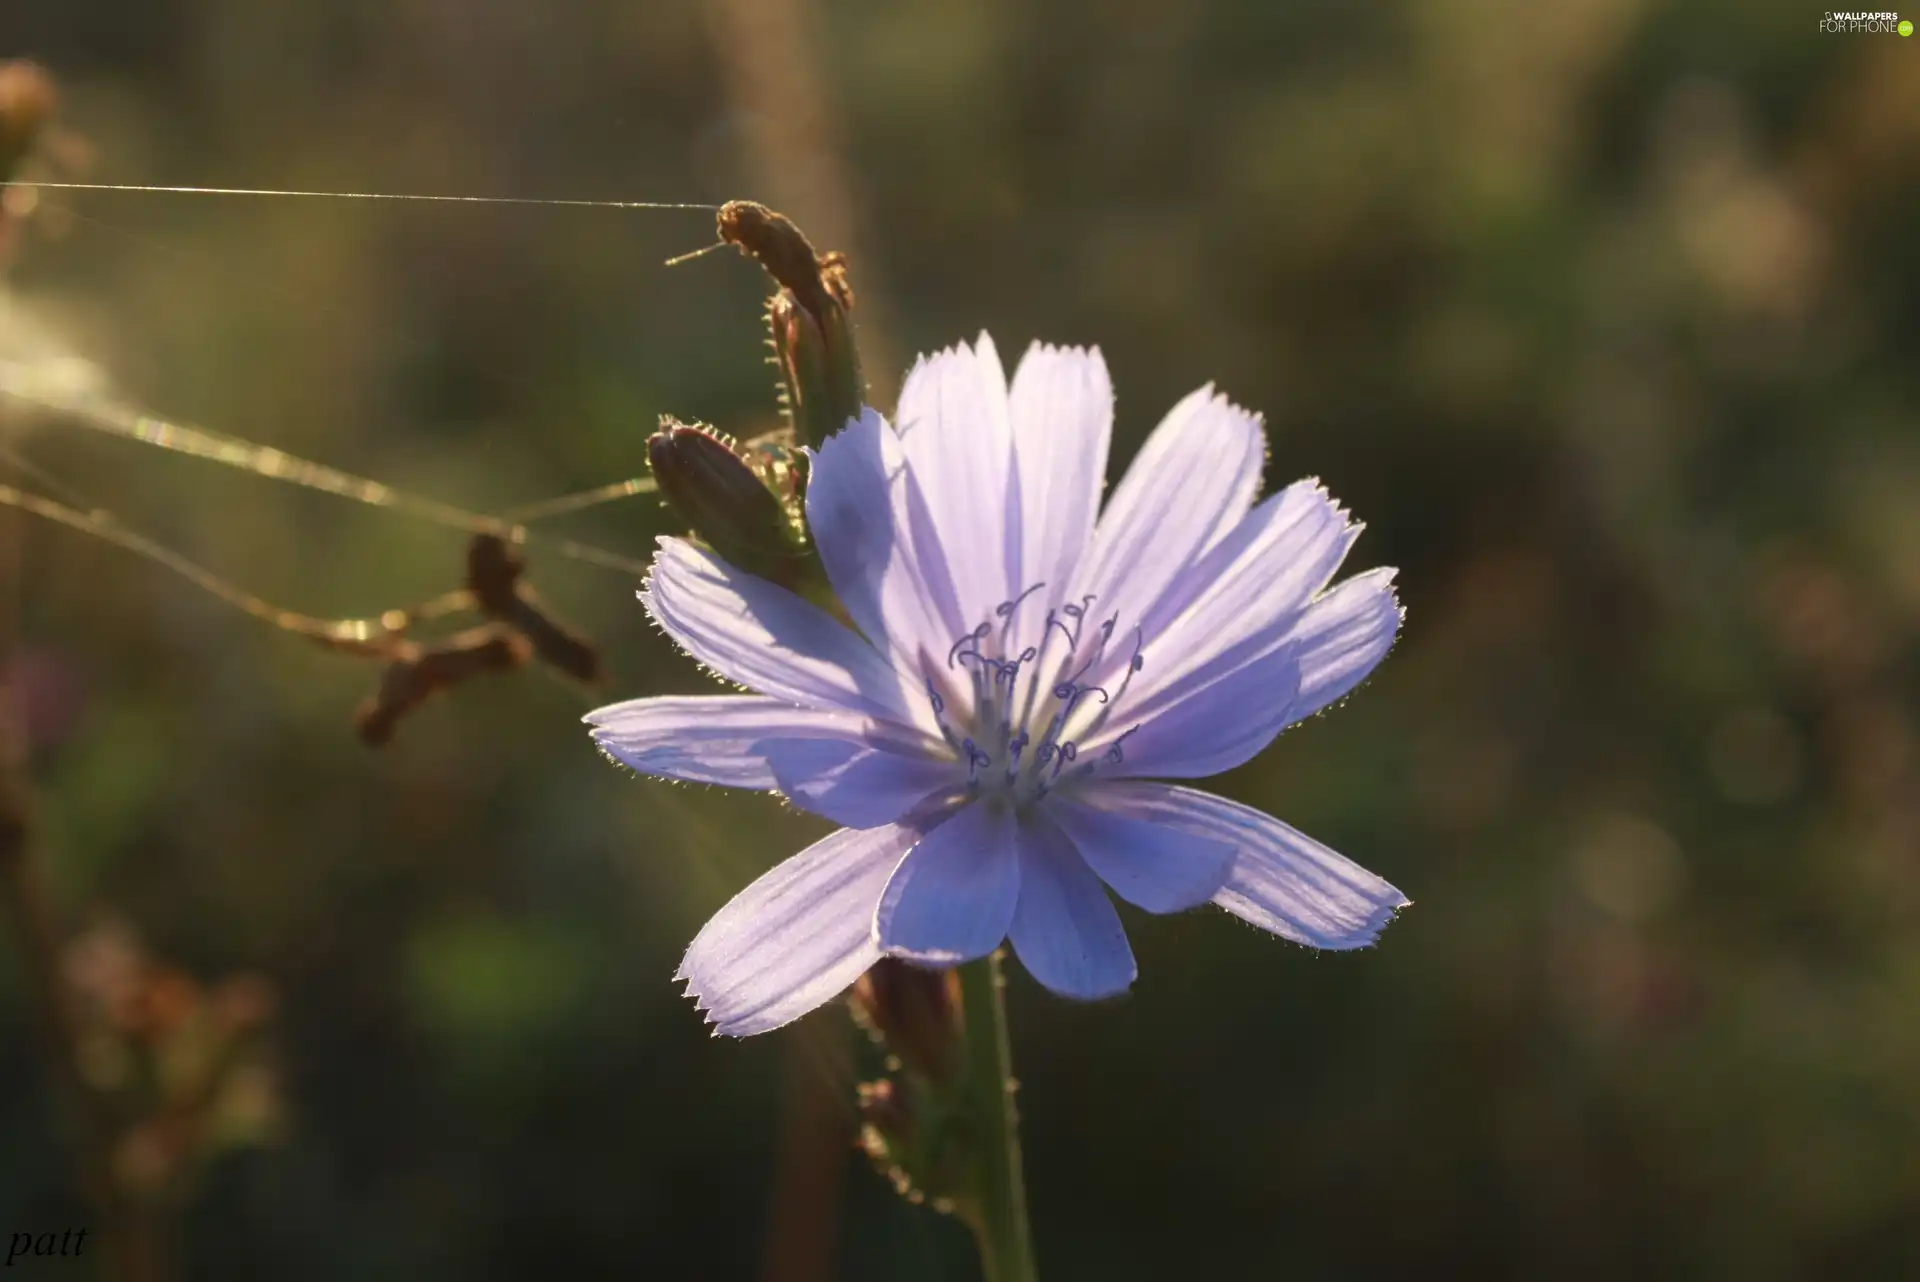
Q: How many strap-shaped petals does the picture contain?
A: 15